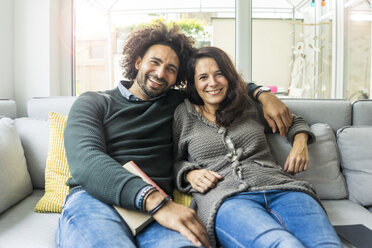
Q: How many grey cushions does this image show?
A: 4